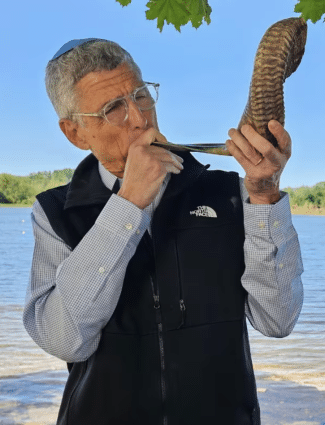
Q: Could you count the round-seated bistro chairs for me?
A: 0